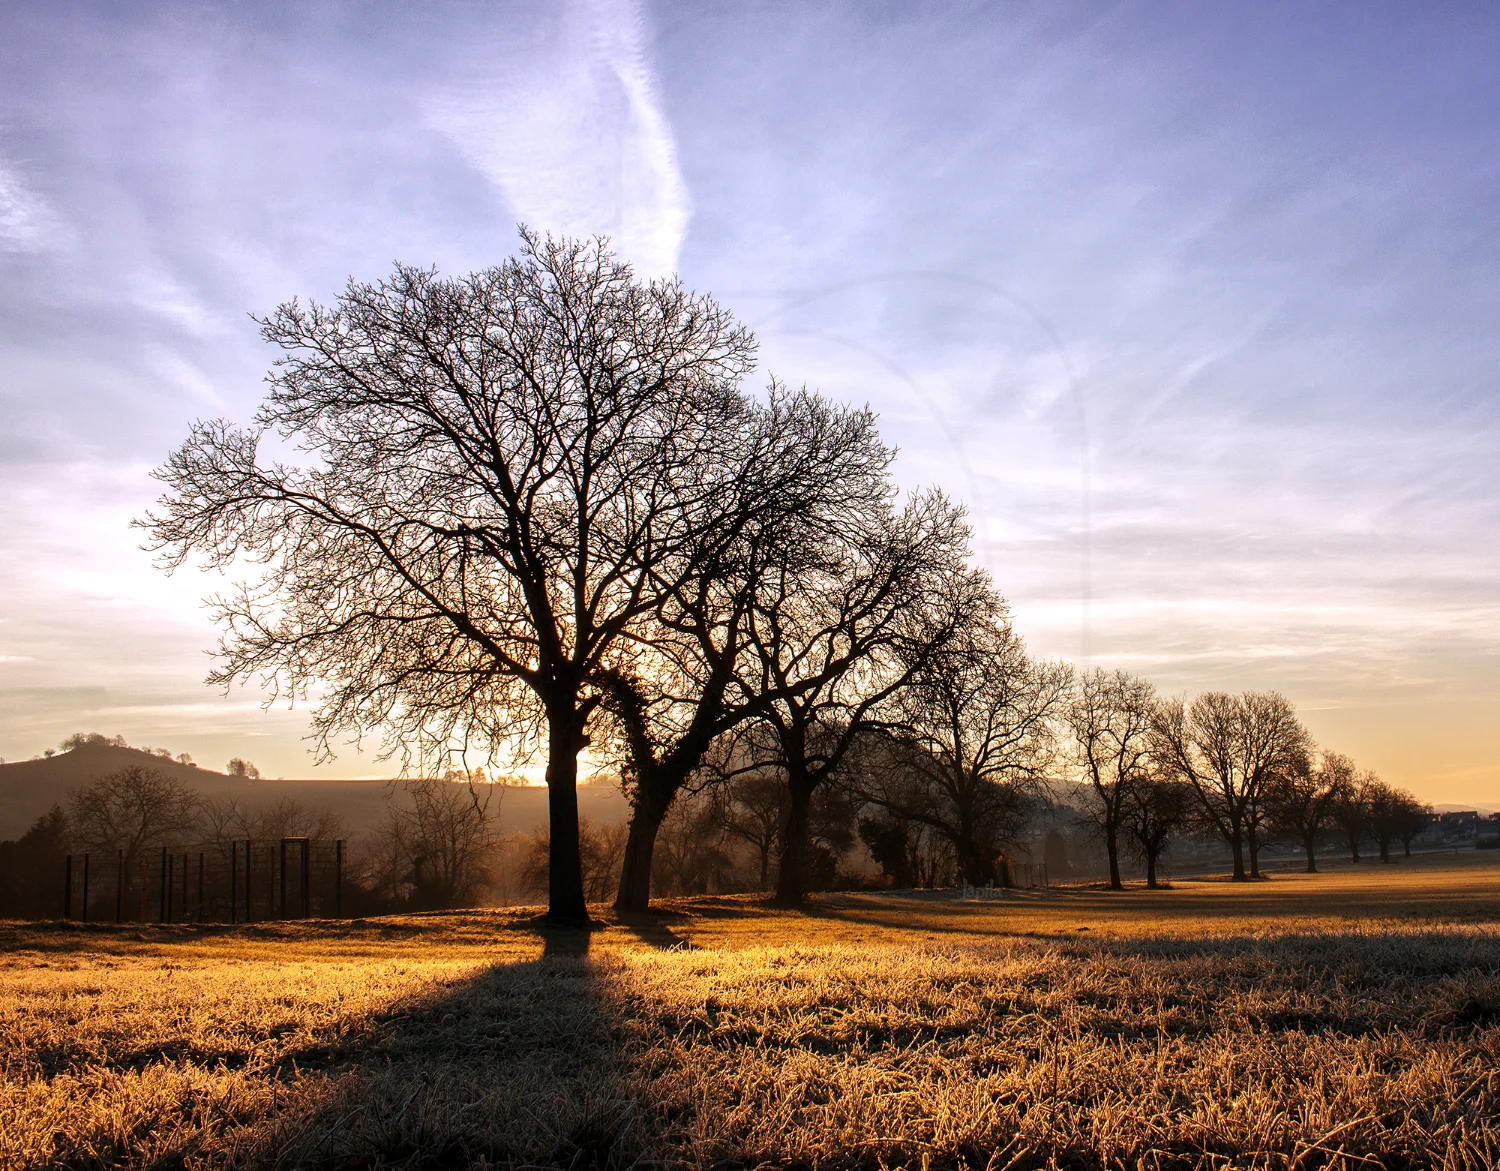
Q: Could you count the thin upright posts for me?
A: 13